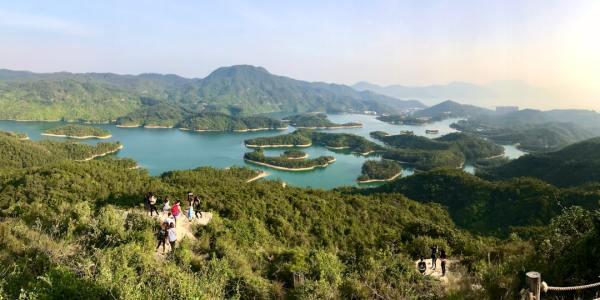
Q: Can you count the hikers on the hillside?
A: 11